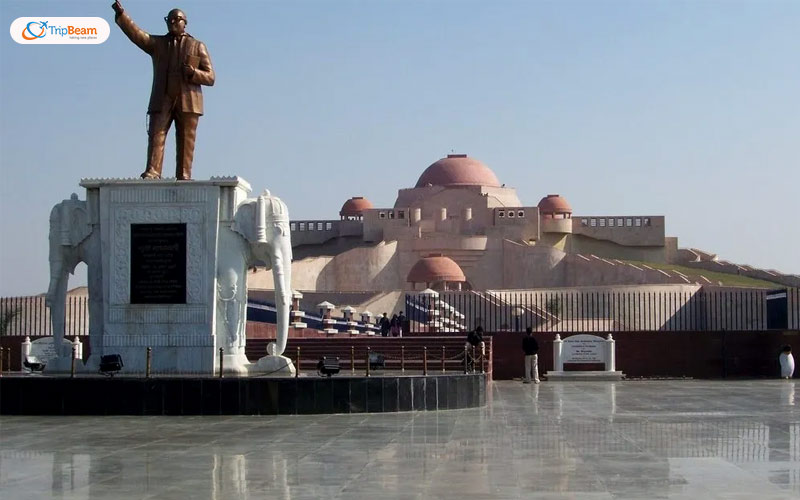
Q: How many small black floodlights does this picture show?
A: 4